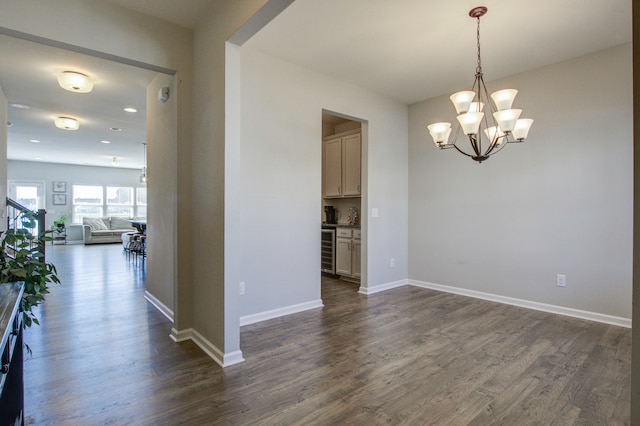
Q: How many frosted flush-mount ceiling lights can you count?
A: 2